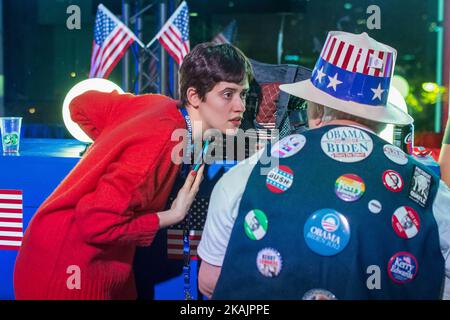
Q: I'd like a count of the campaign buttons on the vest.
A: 14